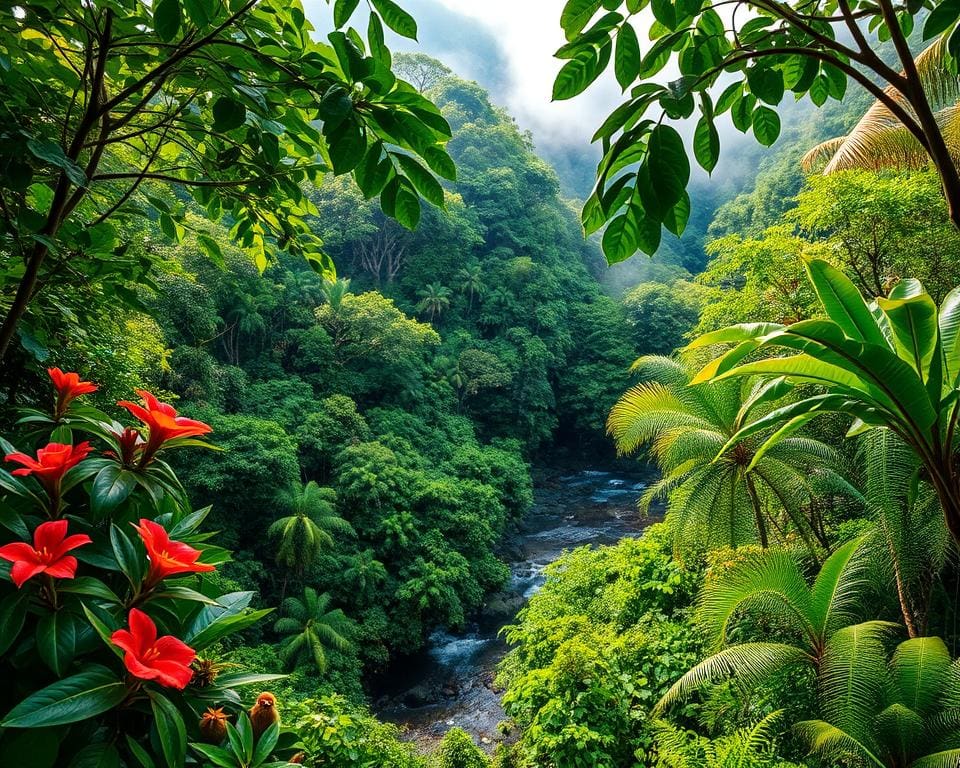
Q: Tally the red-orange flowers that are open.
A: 6